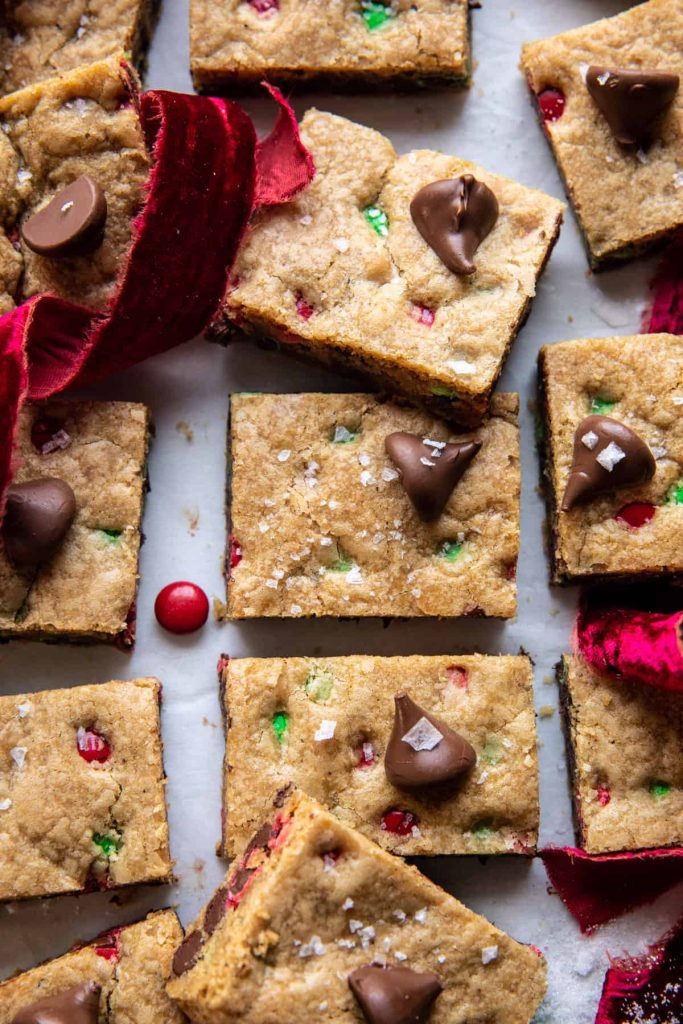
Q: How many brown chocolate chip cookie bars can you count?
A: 13